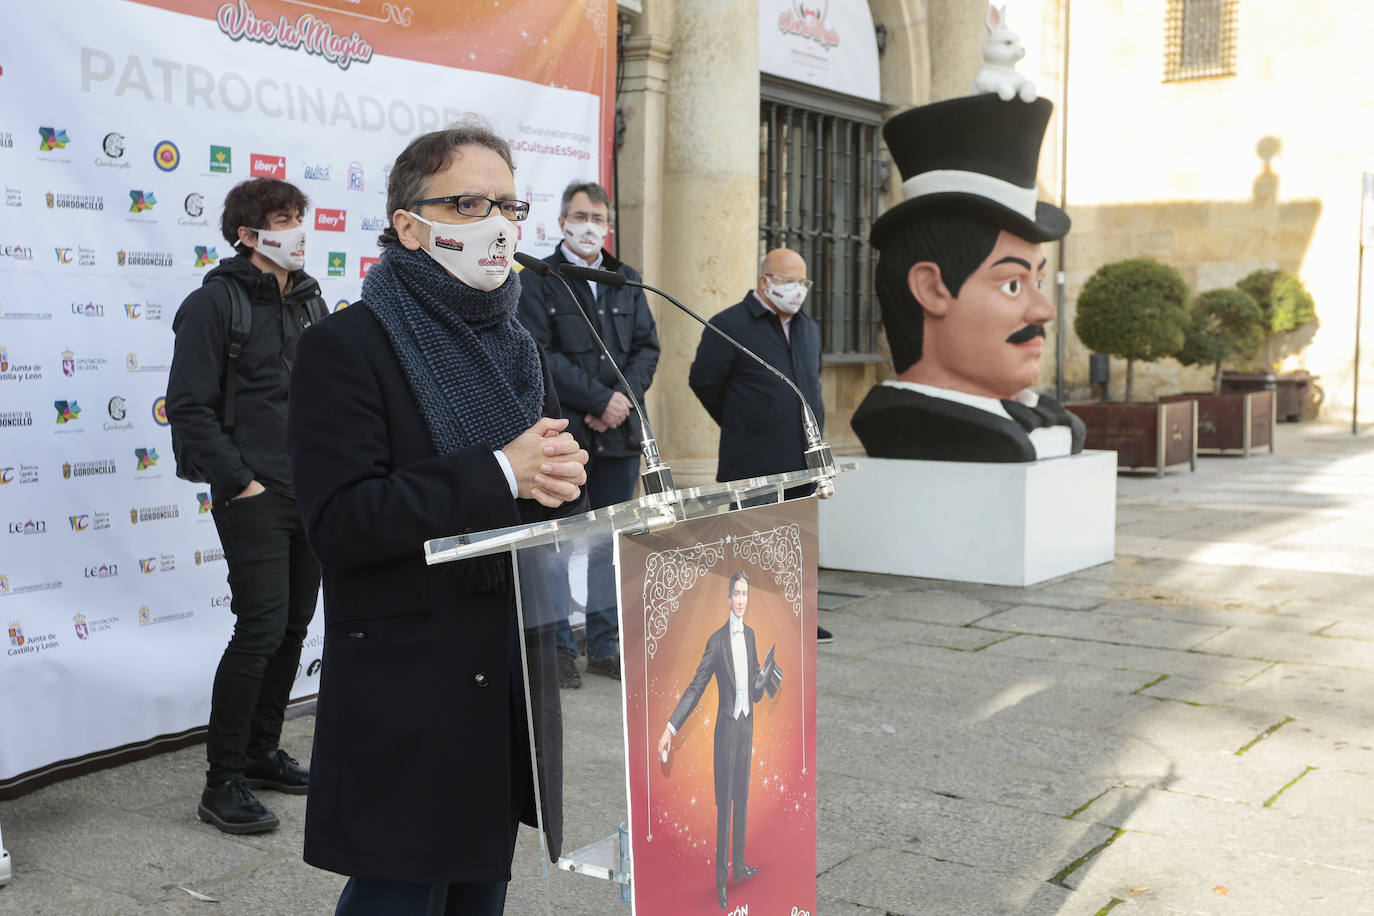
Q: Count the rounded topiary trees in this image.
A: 3